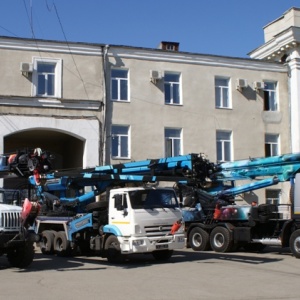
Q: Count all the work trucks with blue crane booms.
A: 3